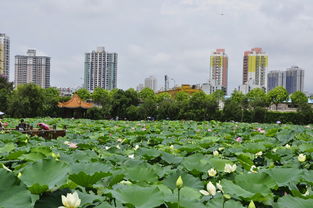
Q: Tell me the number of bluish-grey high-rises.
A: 2